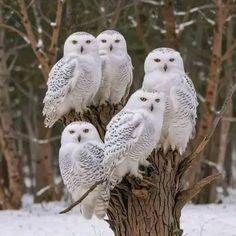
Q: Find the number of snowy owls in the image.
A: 5